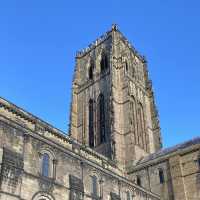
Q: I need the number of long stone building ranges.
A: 2